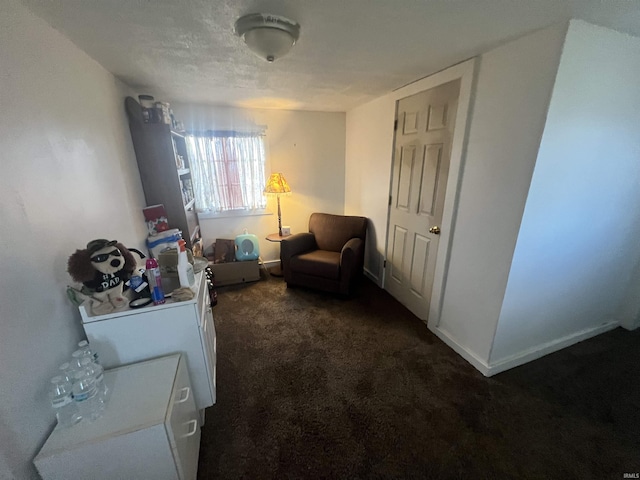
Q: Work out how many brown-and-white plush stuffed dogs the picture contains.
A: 1